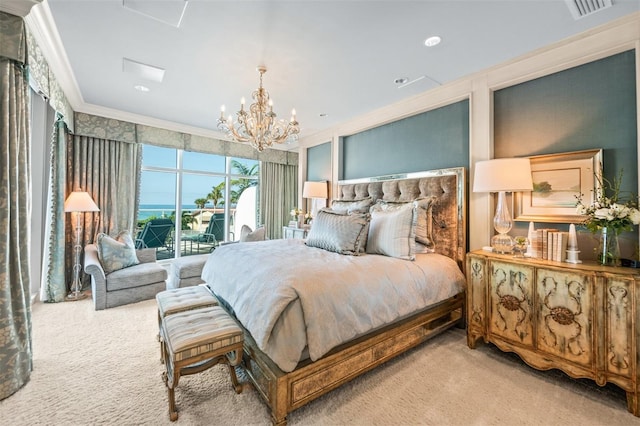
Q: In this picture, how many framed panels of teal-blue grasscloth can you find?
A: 3